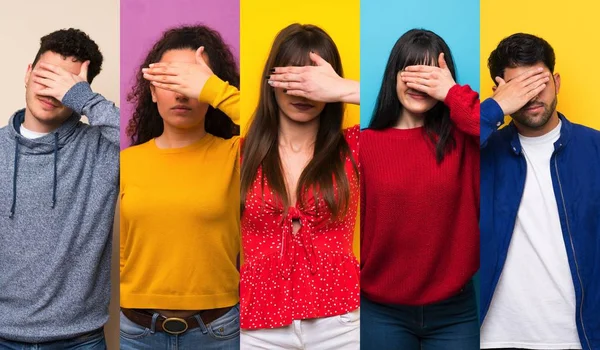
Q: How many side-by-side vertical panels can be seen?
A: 5